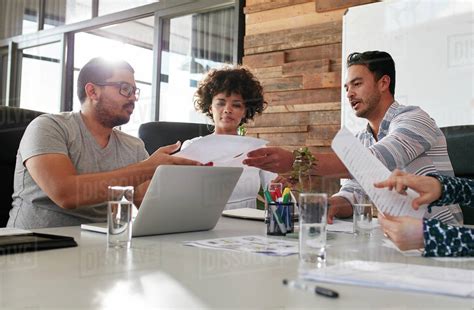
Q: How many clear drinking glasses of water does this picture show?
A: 3